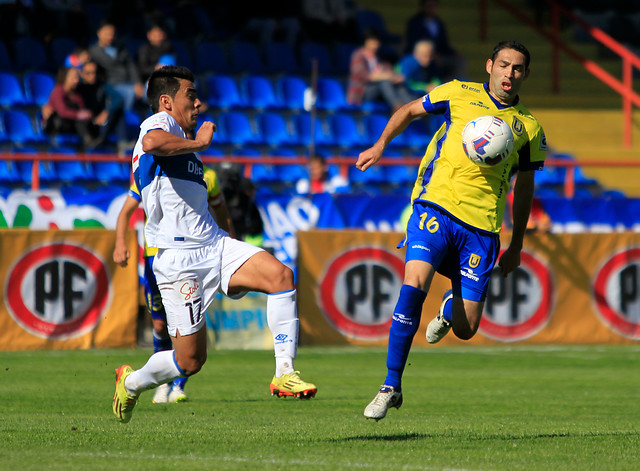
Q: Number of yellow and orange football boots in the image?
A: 2